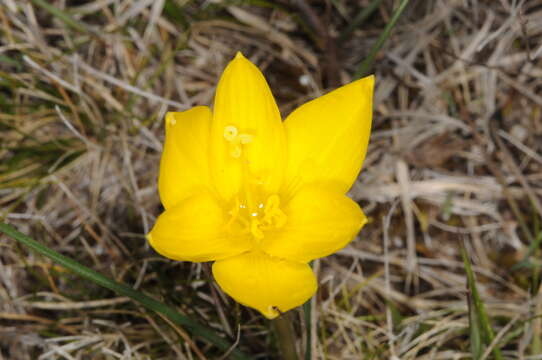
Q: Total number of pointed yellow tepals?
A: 6